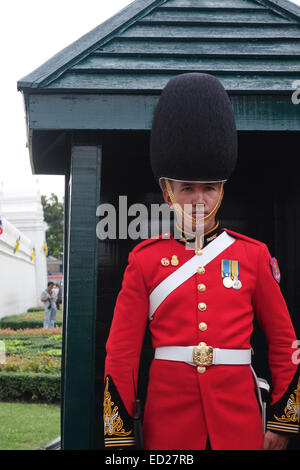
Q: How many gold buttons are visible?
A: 7